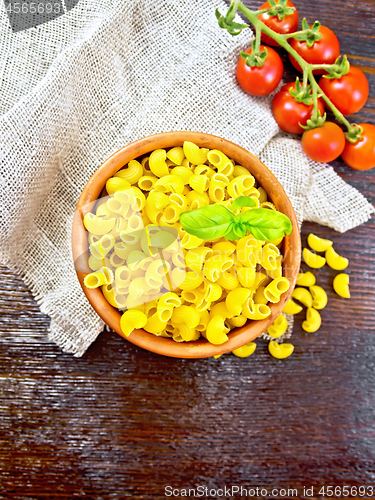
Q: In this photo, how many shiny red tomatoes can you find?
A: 7